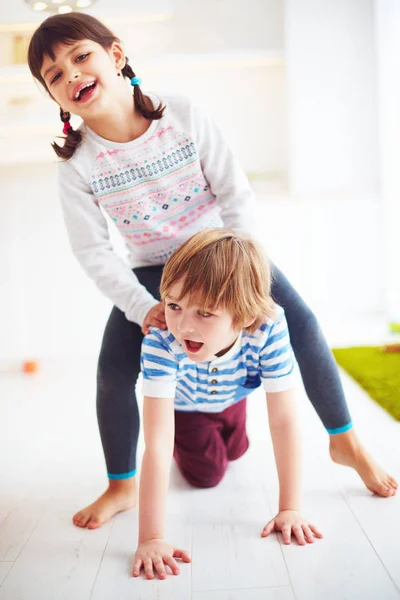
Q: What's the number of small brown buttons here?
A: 3